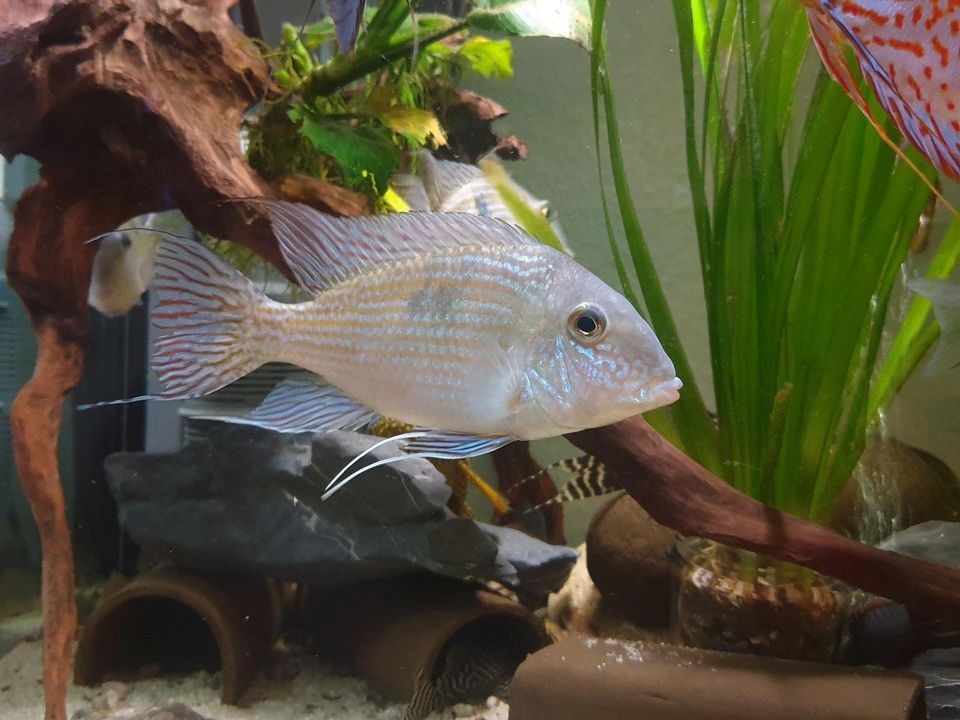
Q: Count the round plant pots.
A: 1